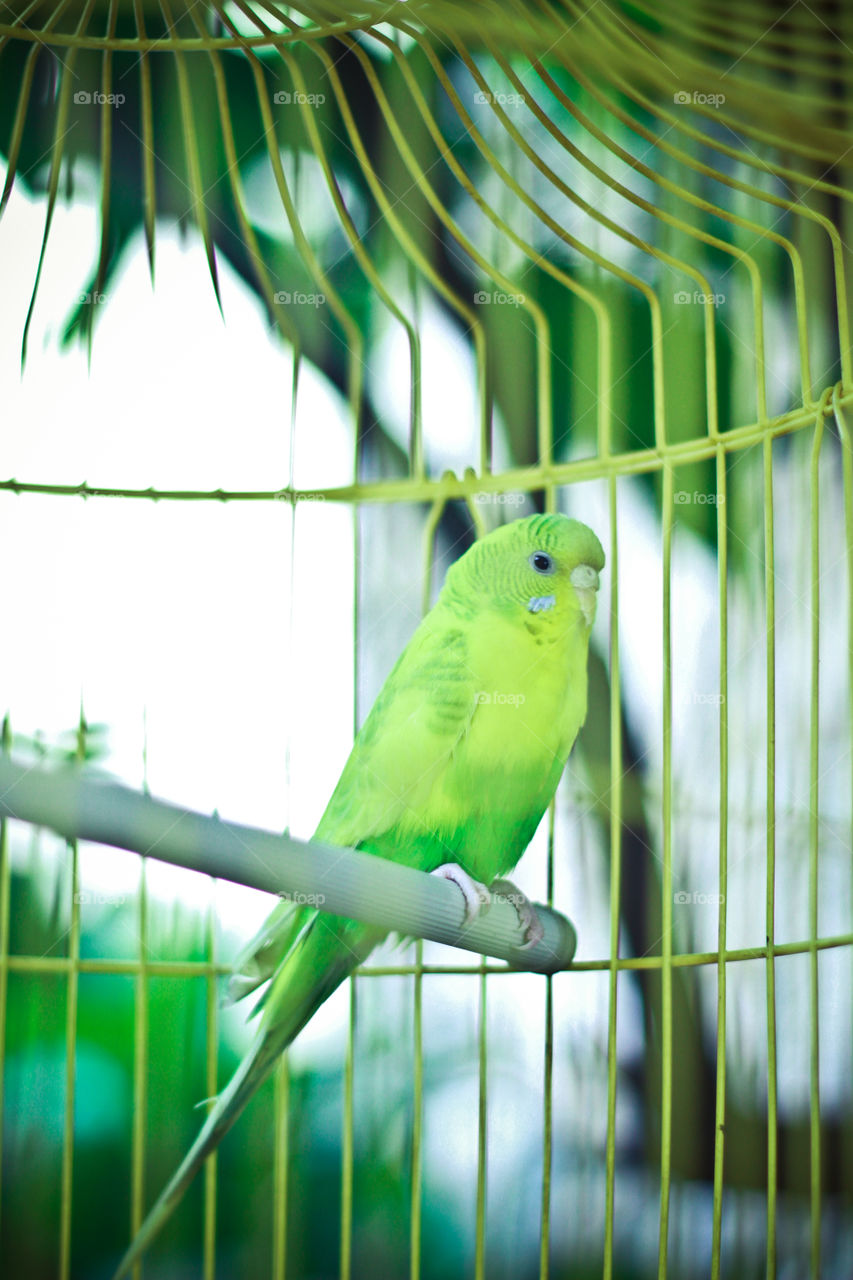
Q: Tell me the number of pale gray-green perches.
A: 1